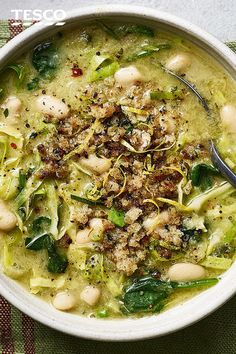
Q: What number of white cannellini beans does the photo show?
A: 13